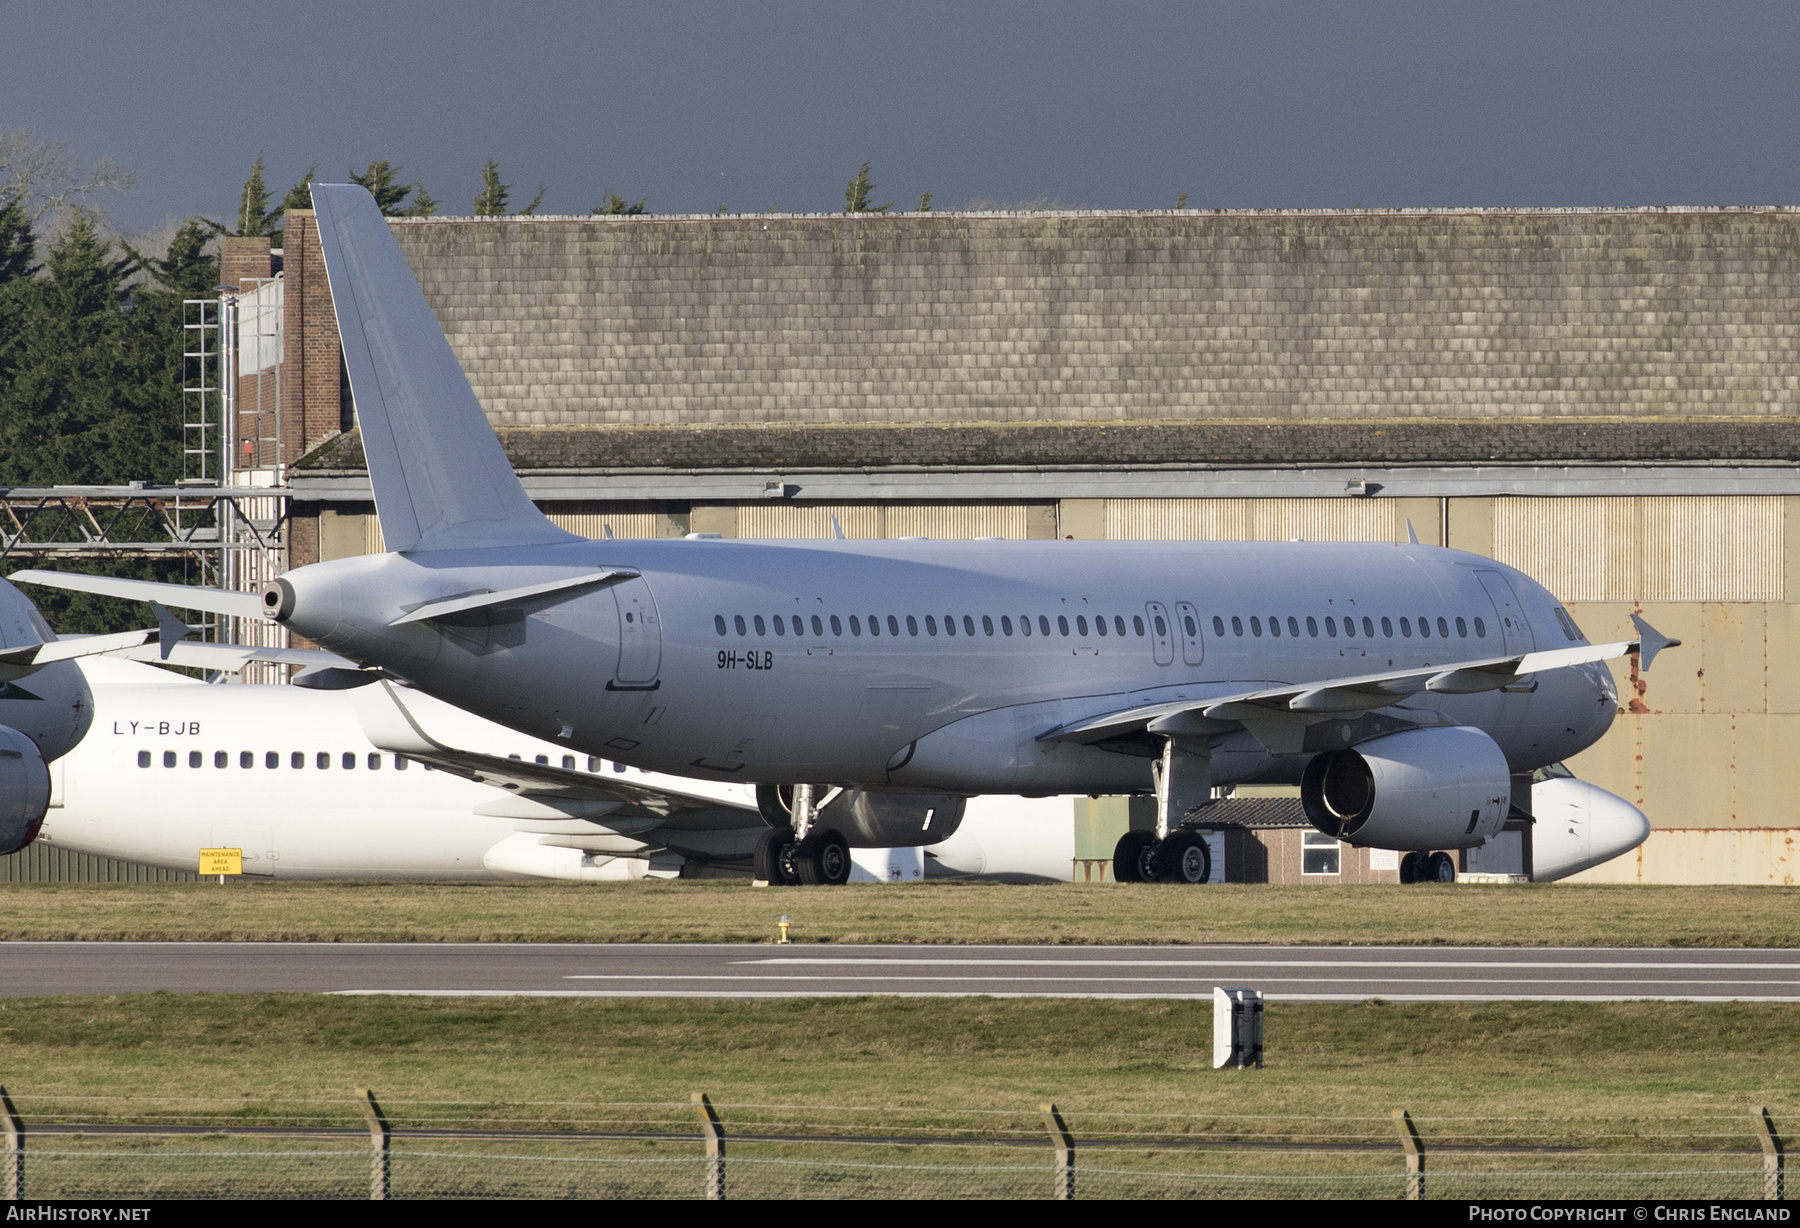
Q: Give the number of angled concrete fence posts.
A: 6